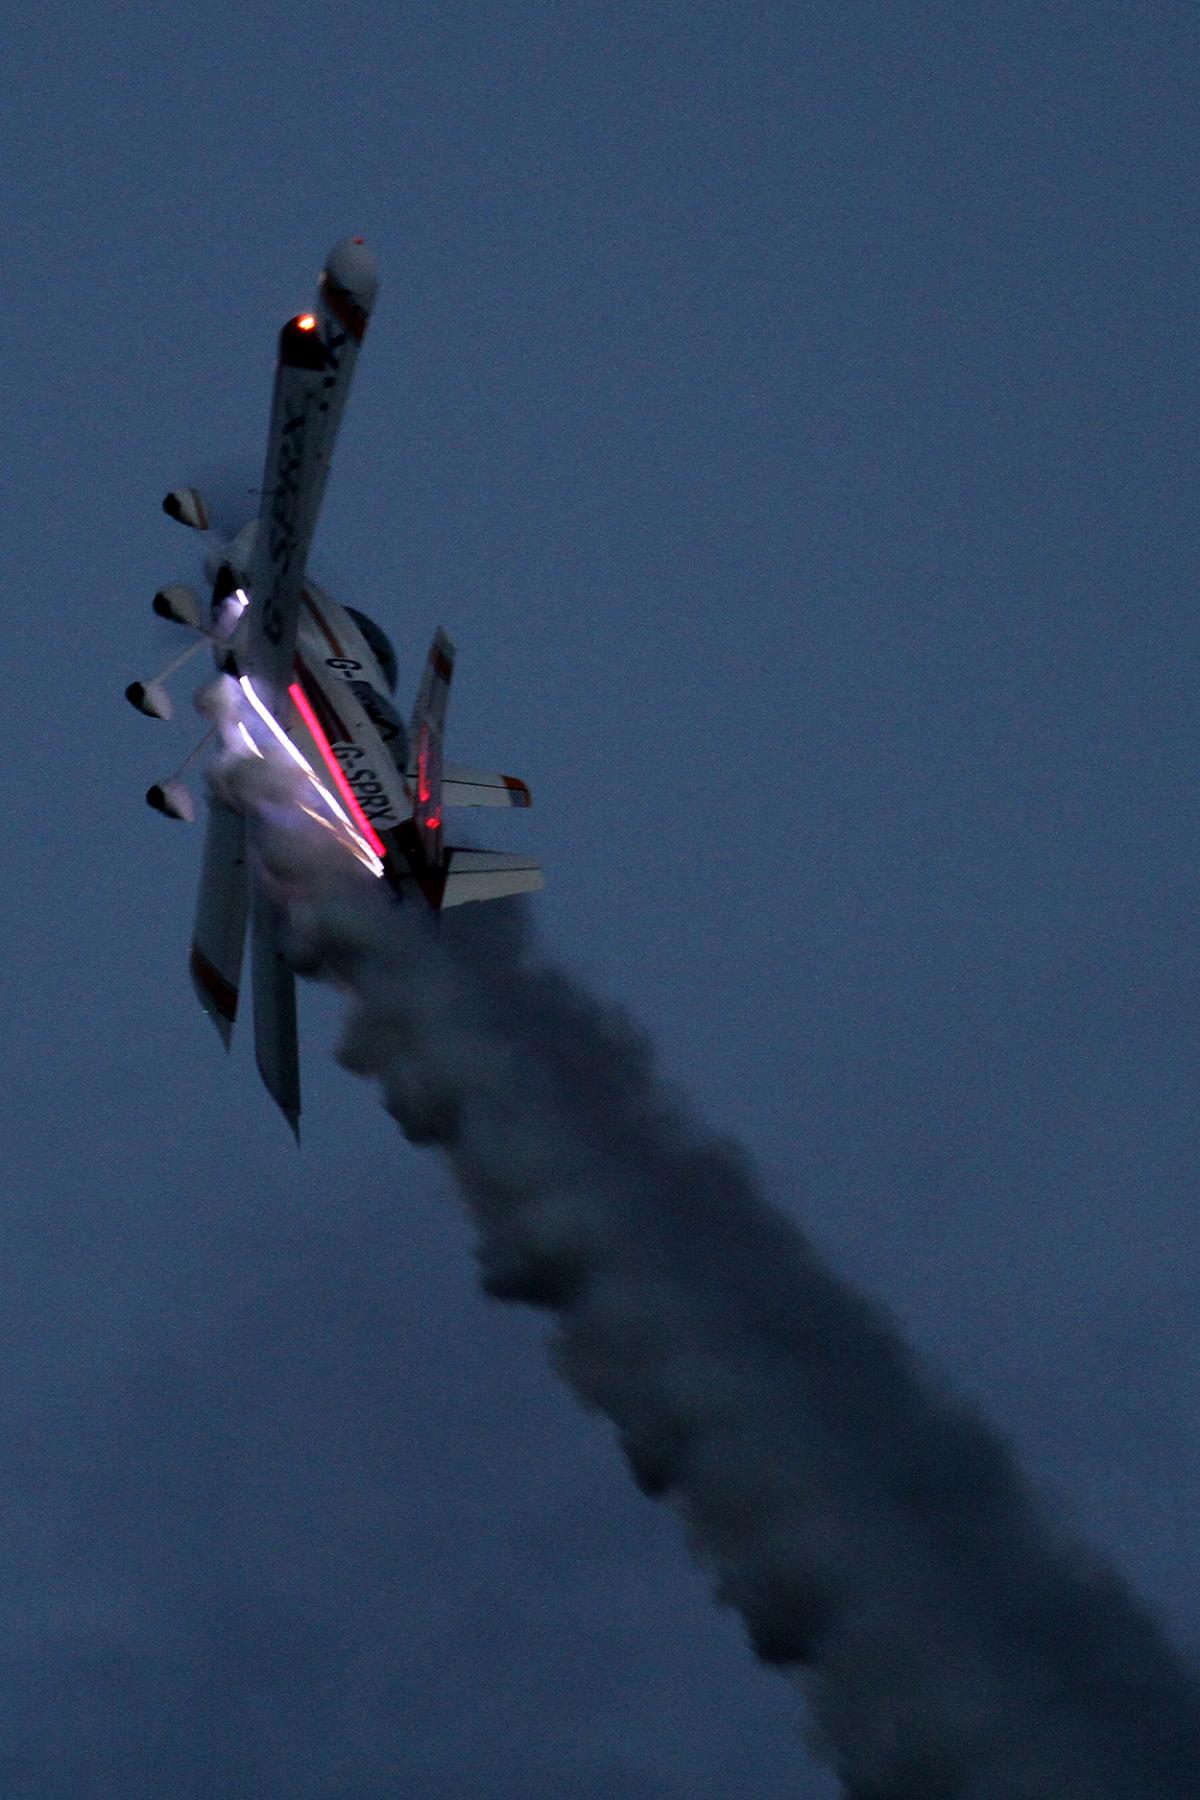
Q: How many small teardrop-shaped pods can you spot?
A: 4